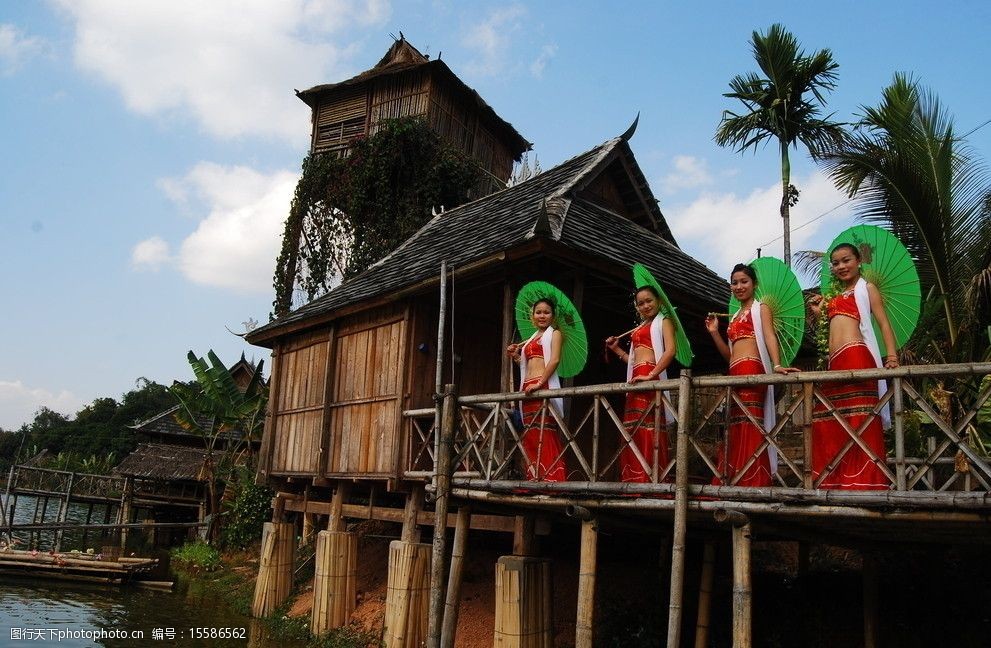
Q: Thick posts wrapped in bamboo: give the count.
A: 4